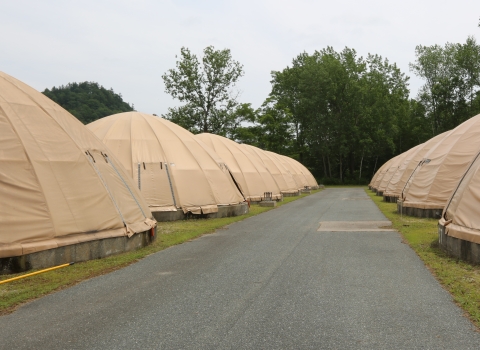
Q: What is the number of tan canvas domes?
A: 12